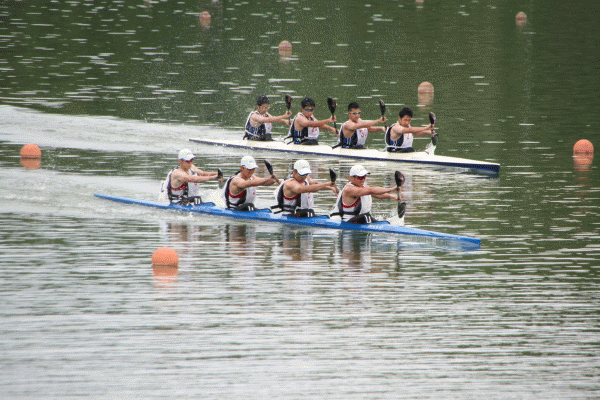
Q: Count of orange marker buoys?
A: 7